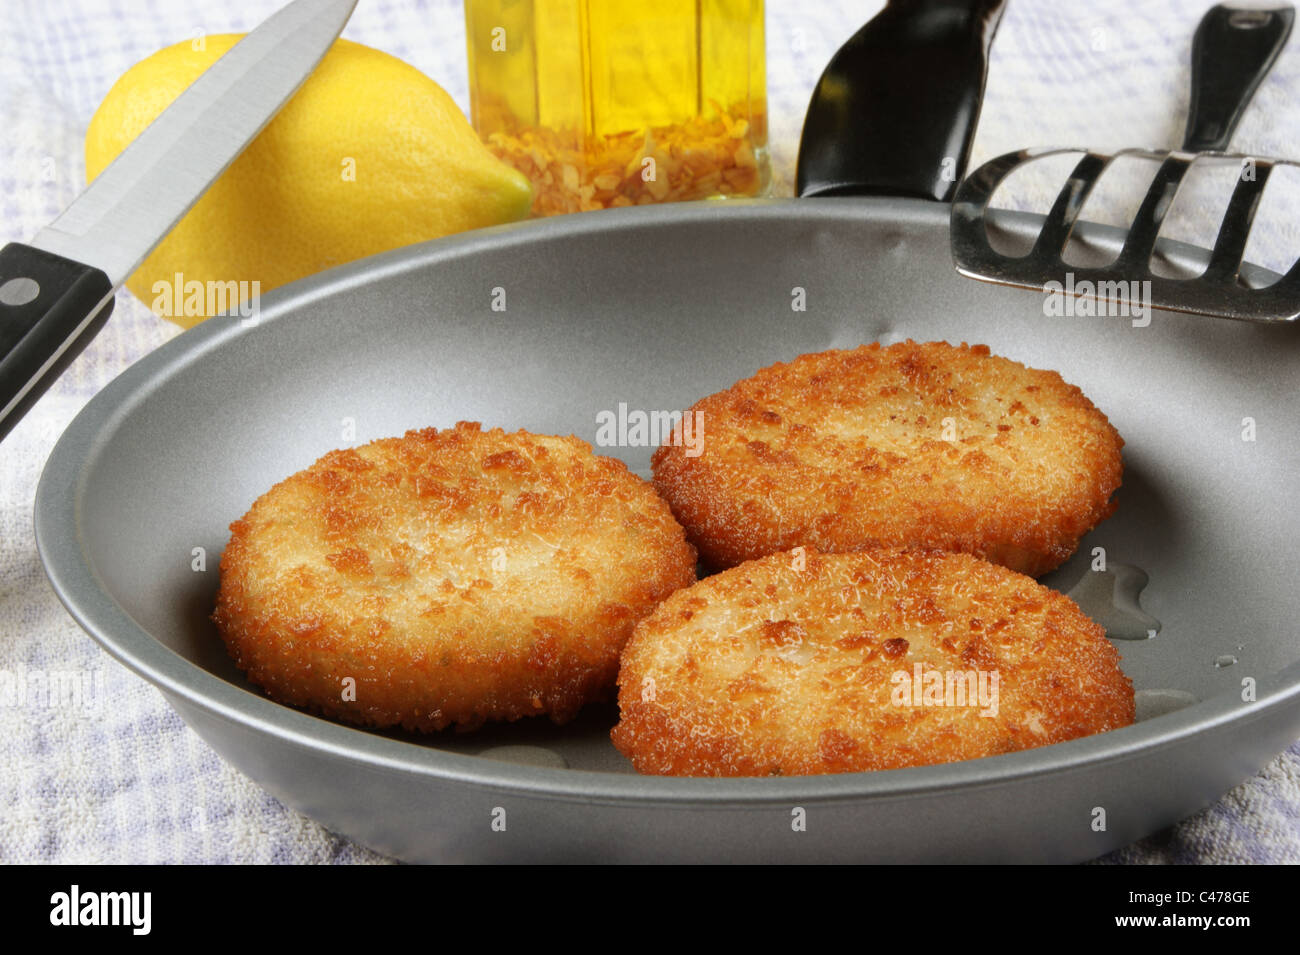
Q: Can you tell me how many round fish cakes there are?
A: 3